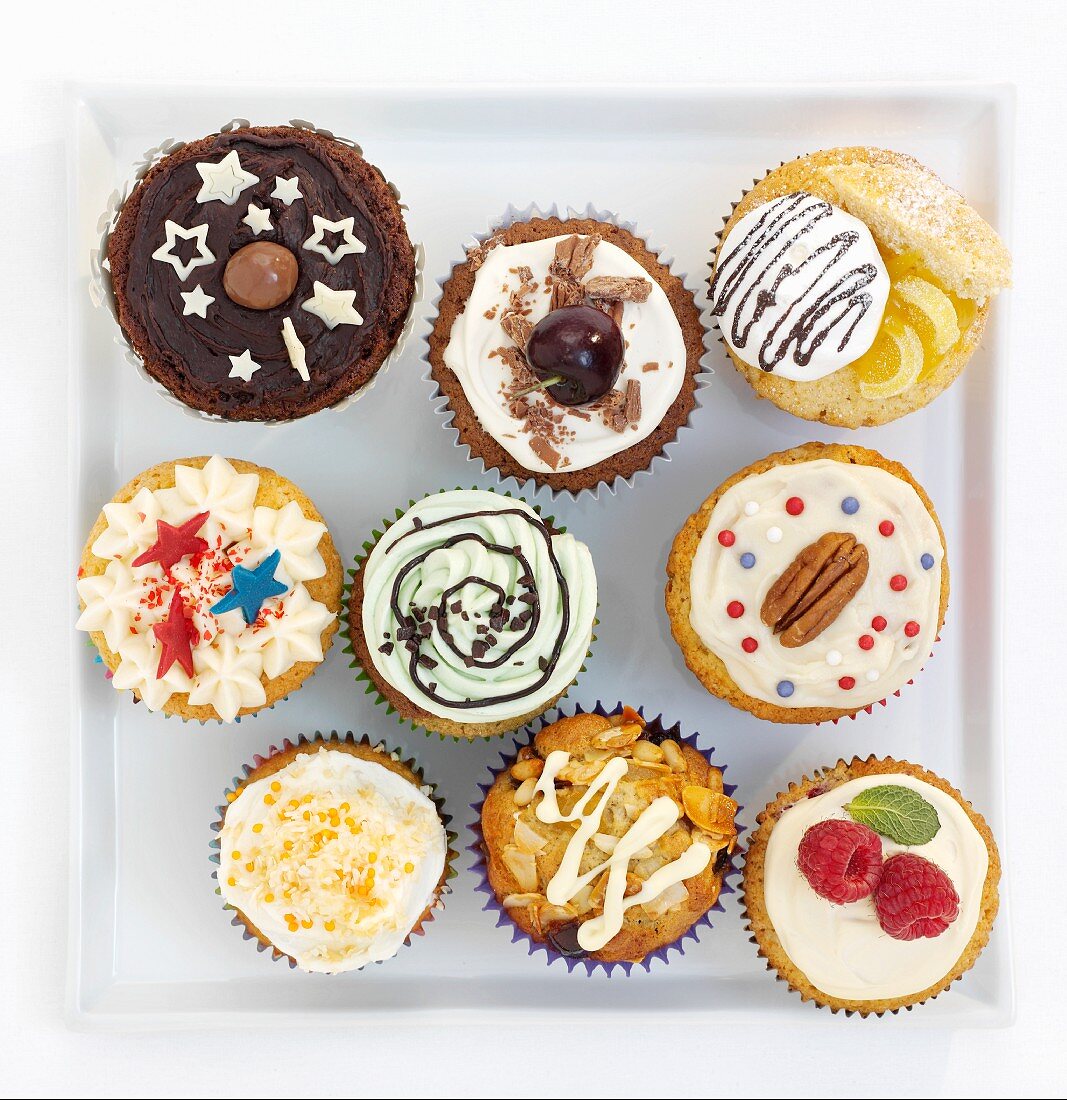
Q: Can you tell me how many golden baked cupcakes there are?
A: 6